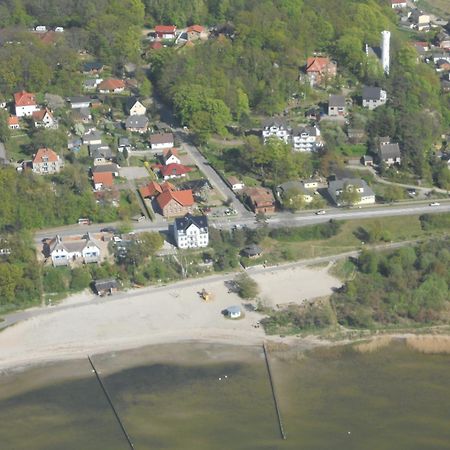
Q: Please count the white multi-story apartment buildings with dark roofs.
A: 3